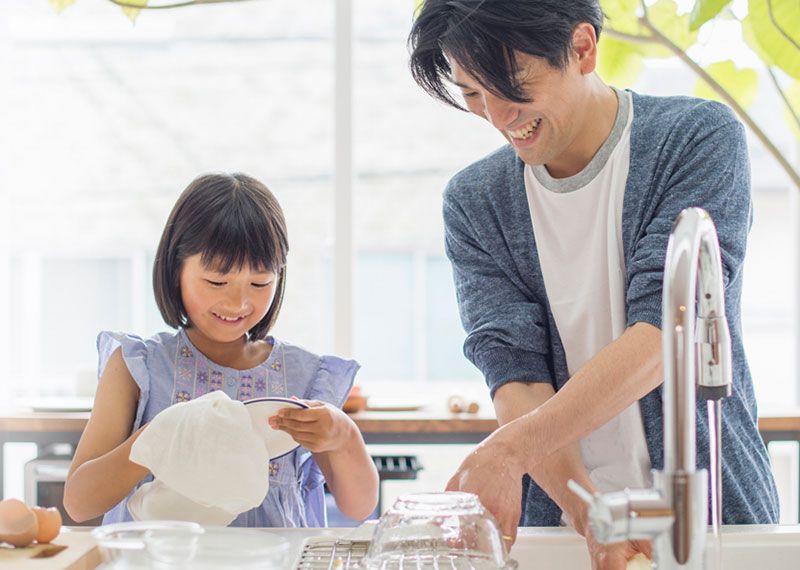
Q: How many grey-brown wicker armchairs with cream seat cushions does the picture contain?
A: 0